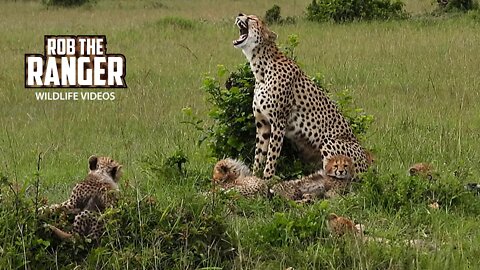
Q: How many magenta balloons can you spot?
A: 0